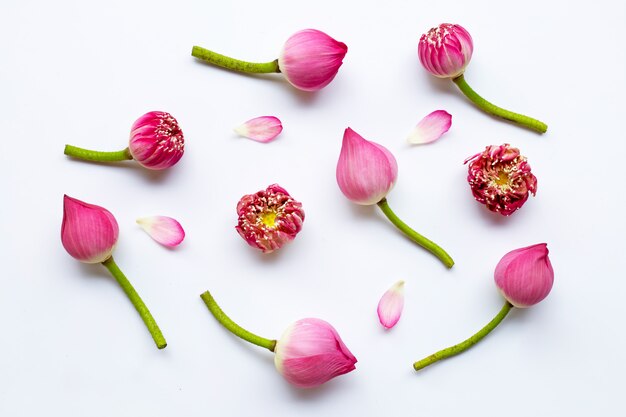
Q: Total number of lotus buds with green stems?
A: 7